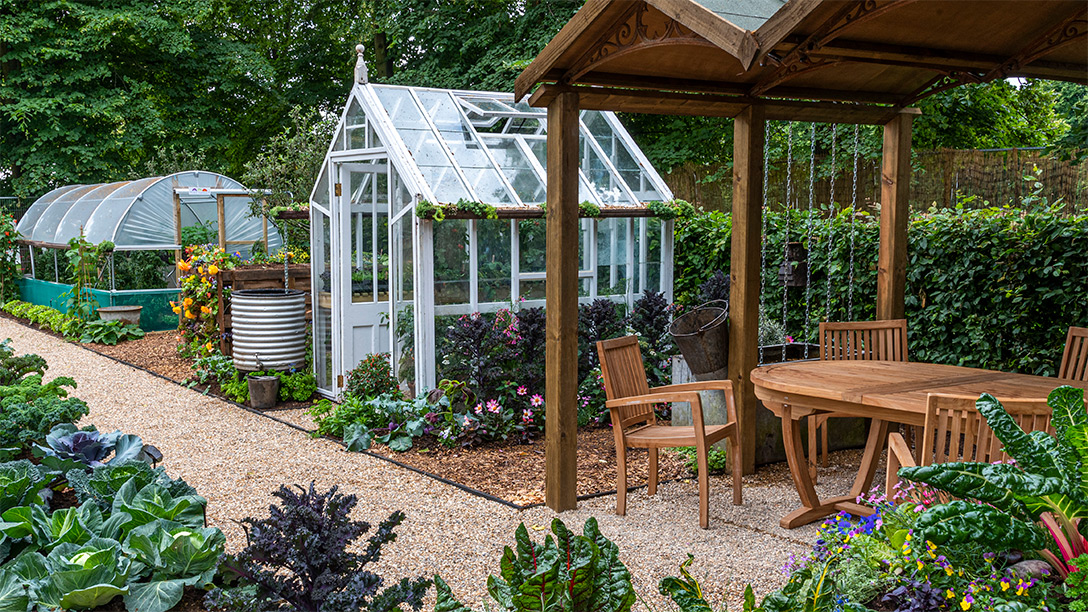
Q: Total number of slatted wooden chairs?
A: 4